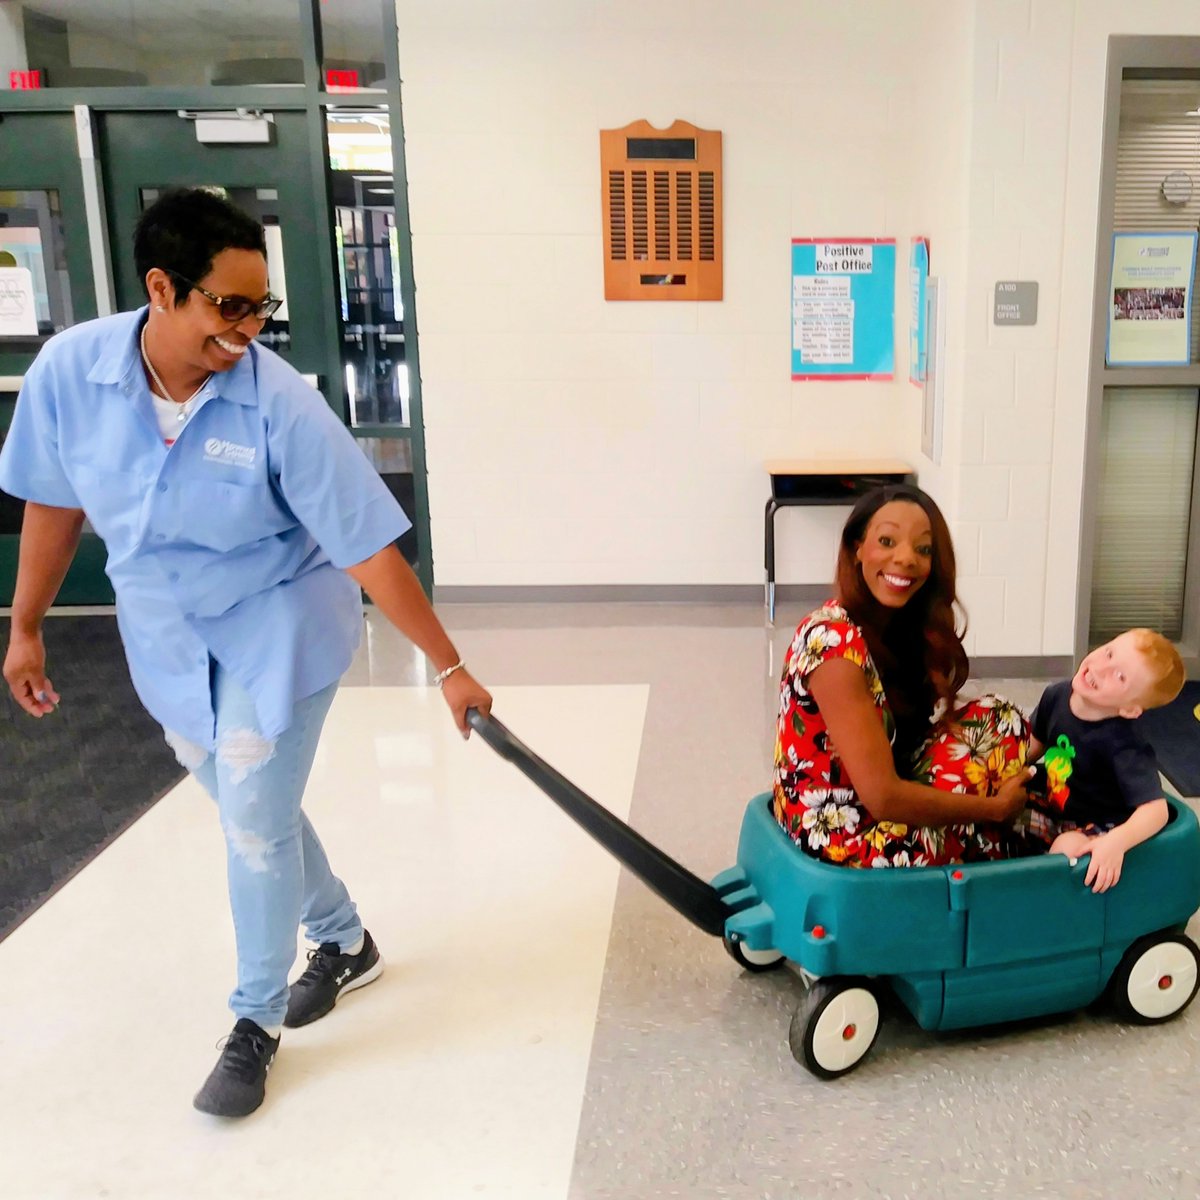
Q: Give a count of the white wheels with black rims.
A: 3